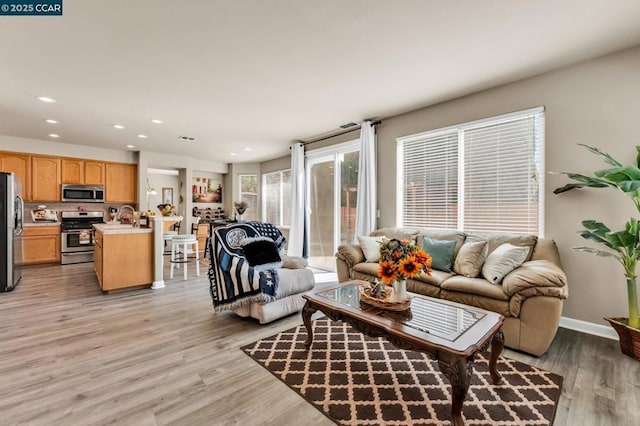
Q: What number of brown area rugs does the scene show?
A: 1